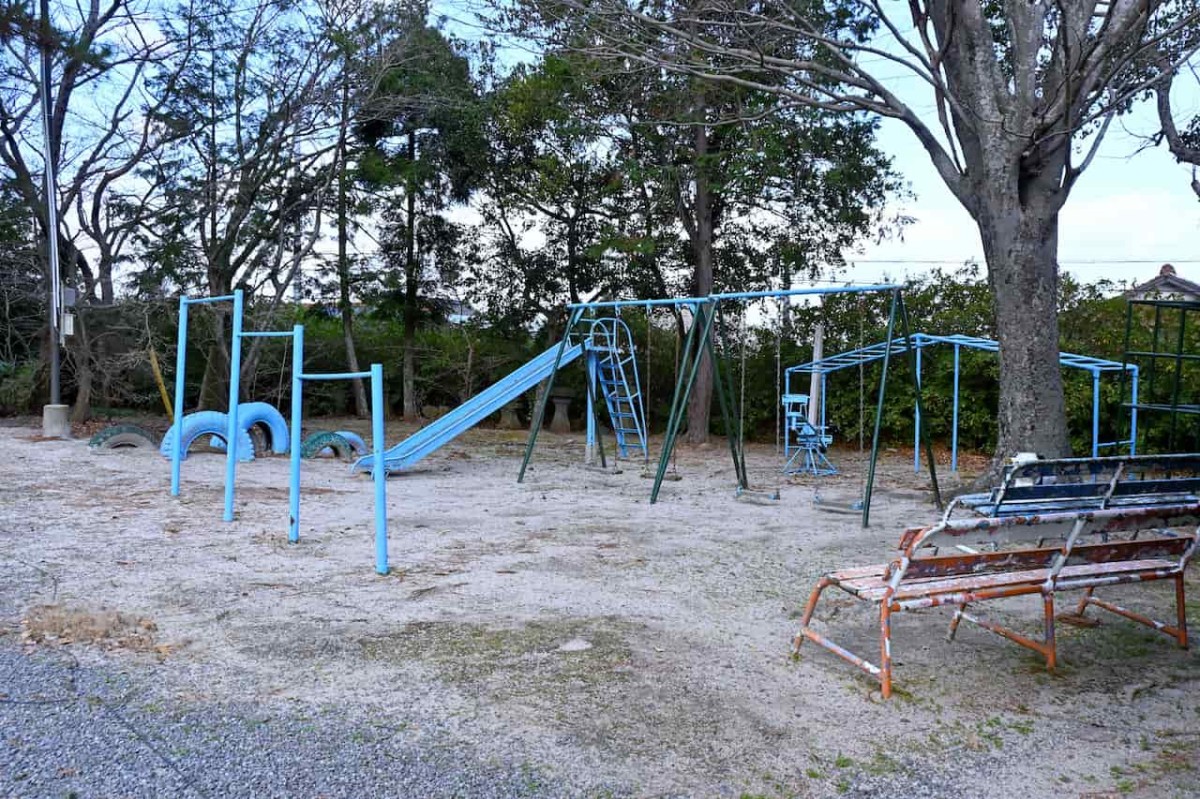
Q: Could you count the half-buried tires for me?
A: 5